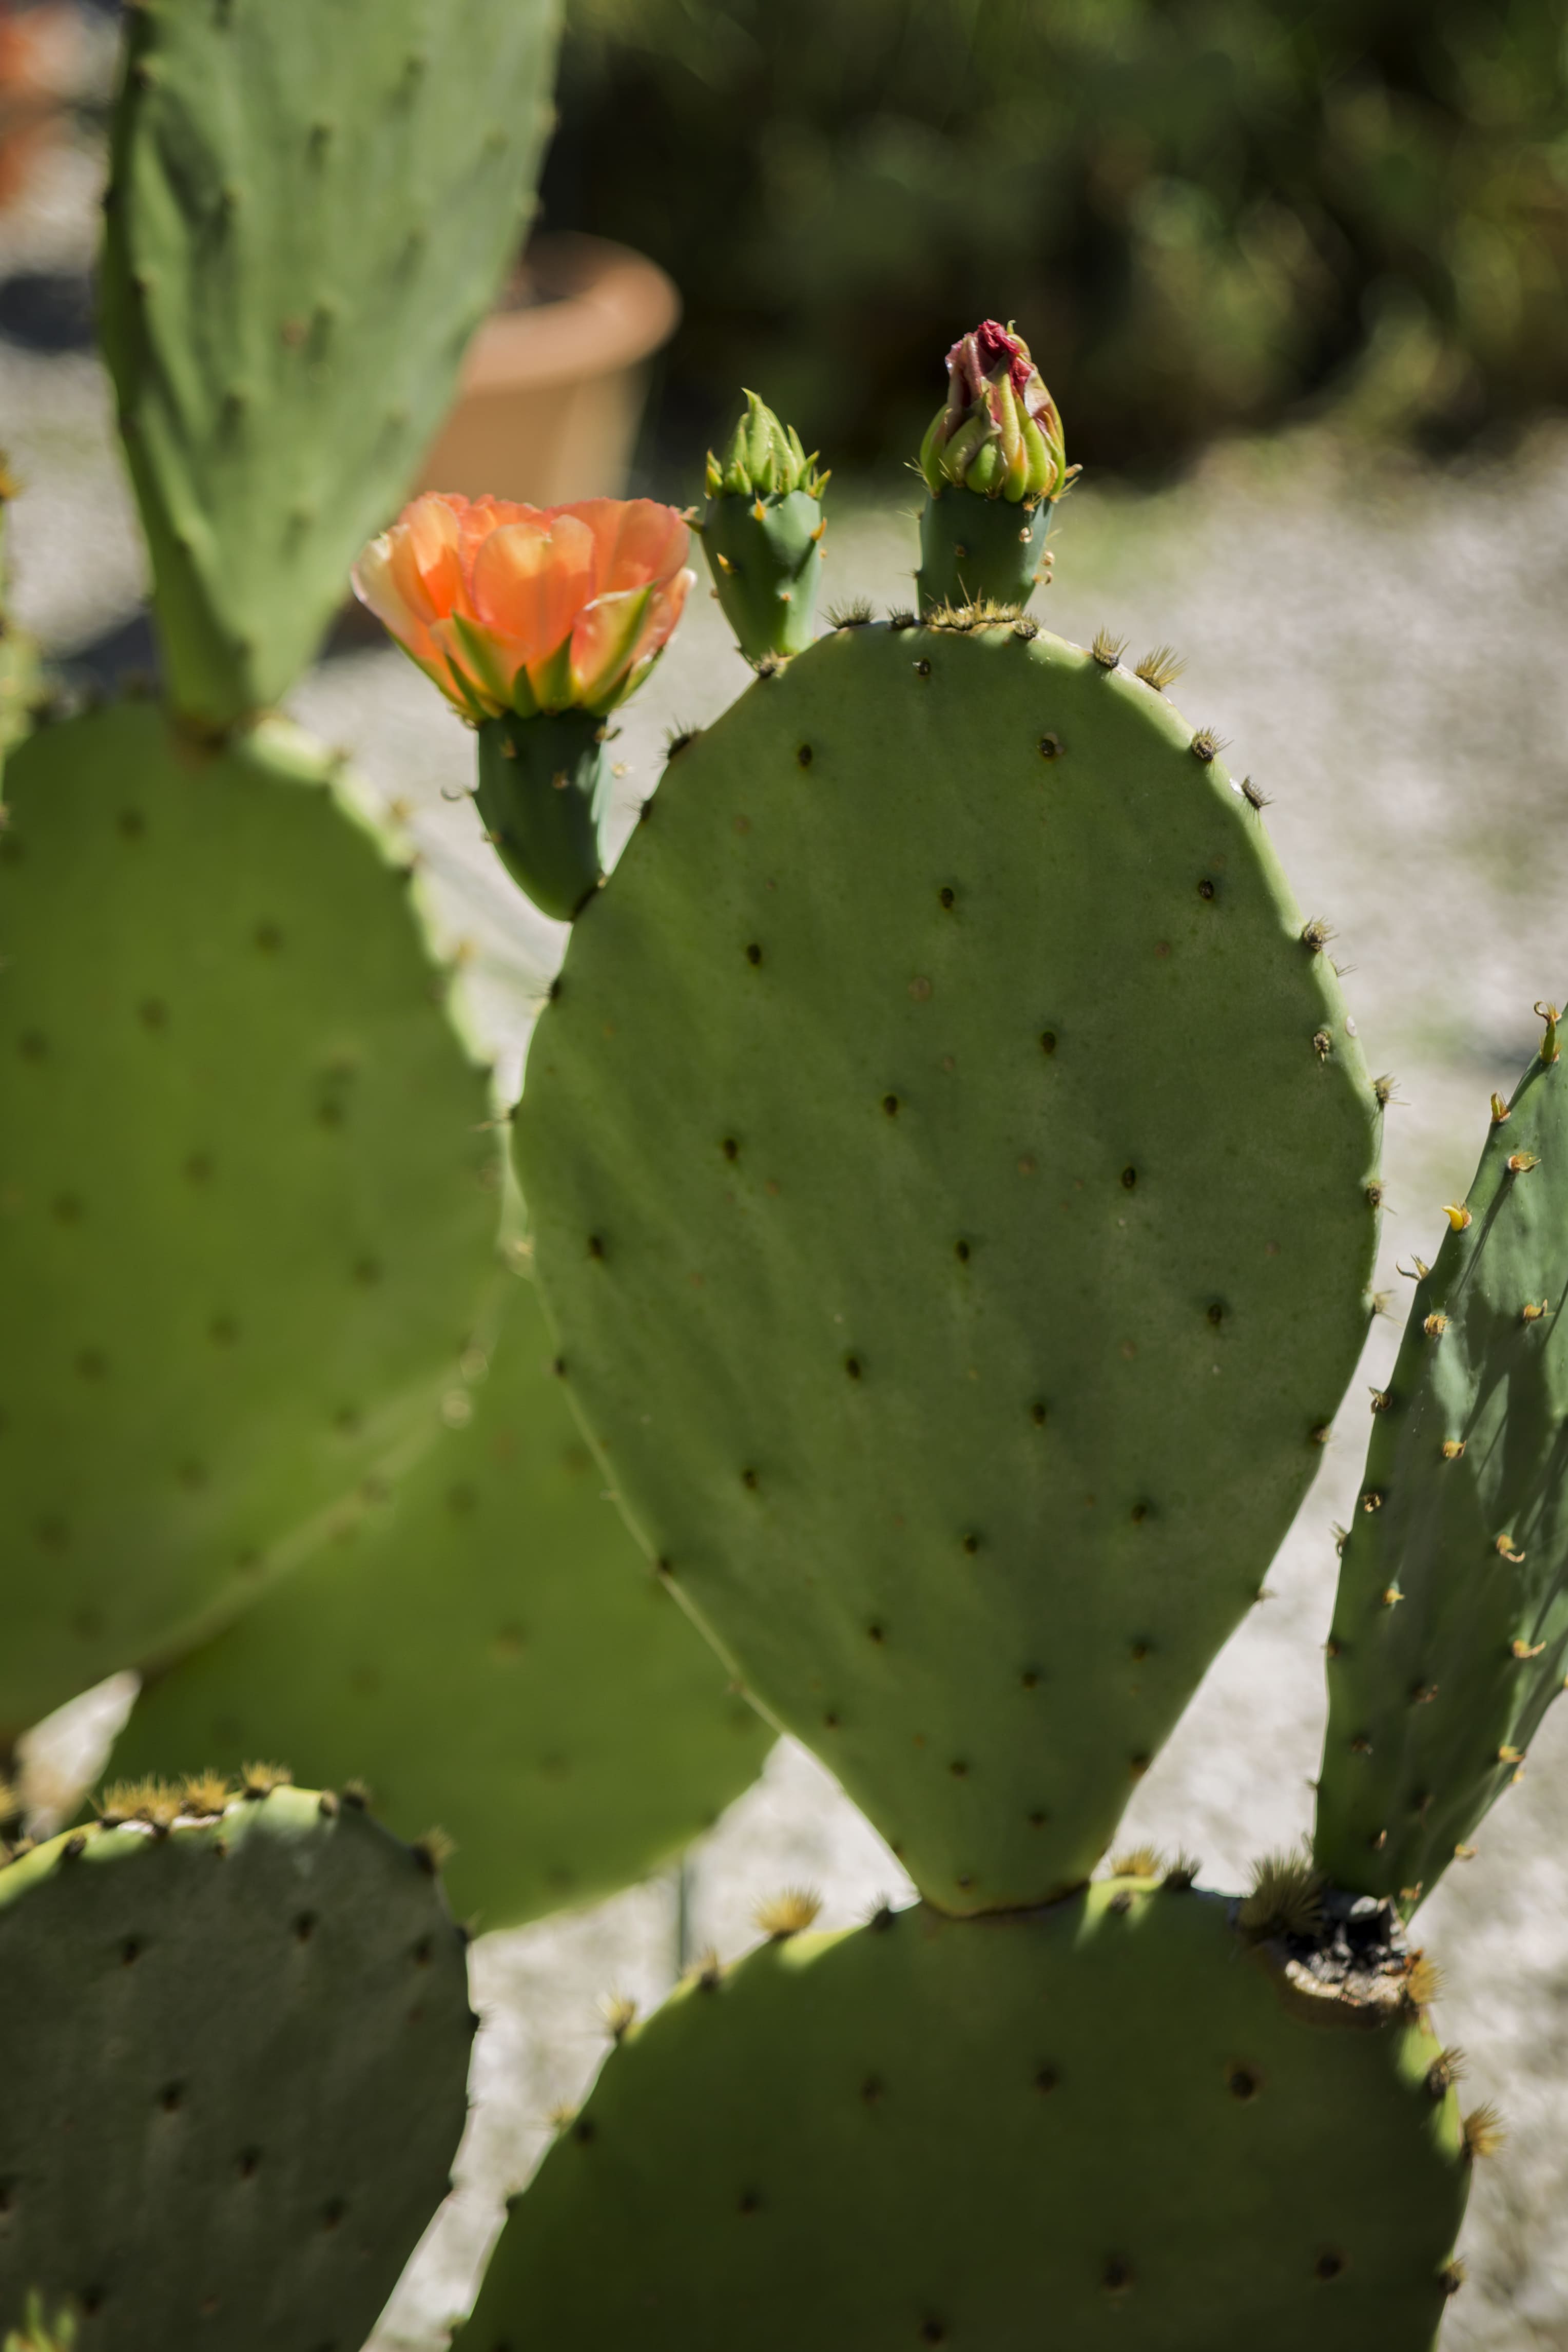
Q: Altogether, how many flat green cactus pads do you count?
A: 7